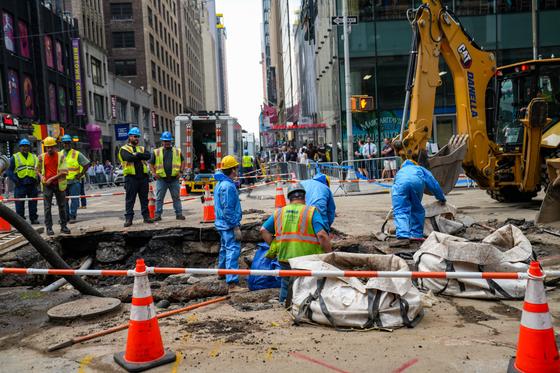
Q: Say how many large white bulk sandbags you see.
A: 3